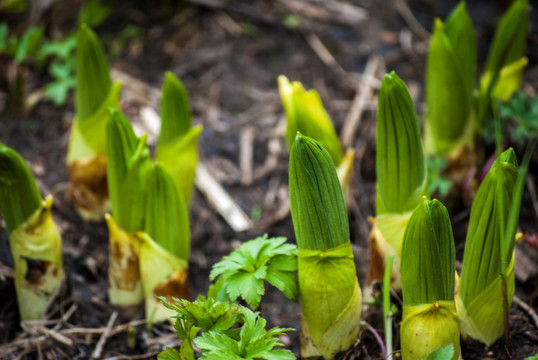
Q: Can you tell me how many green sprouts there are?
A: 12